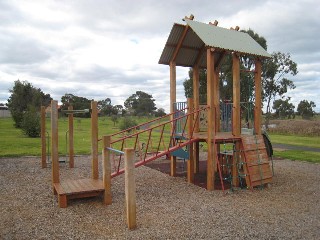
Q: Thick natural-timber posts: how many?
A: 13